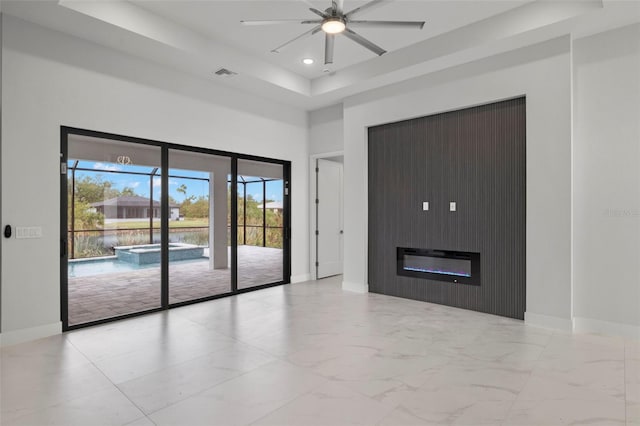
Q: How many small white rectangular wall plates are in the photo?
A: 2